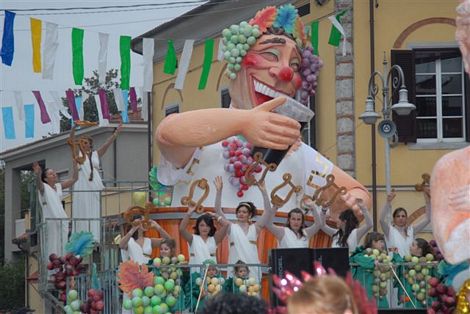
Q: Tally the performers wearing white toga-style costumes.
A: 8